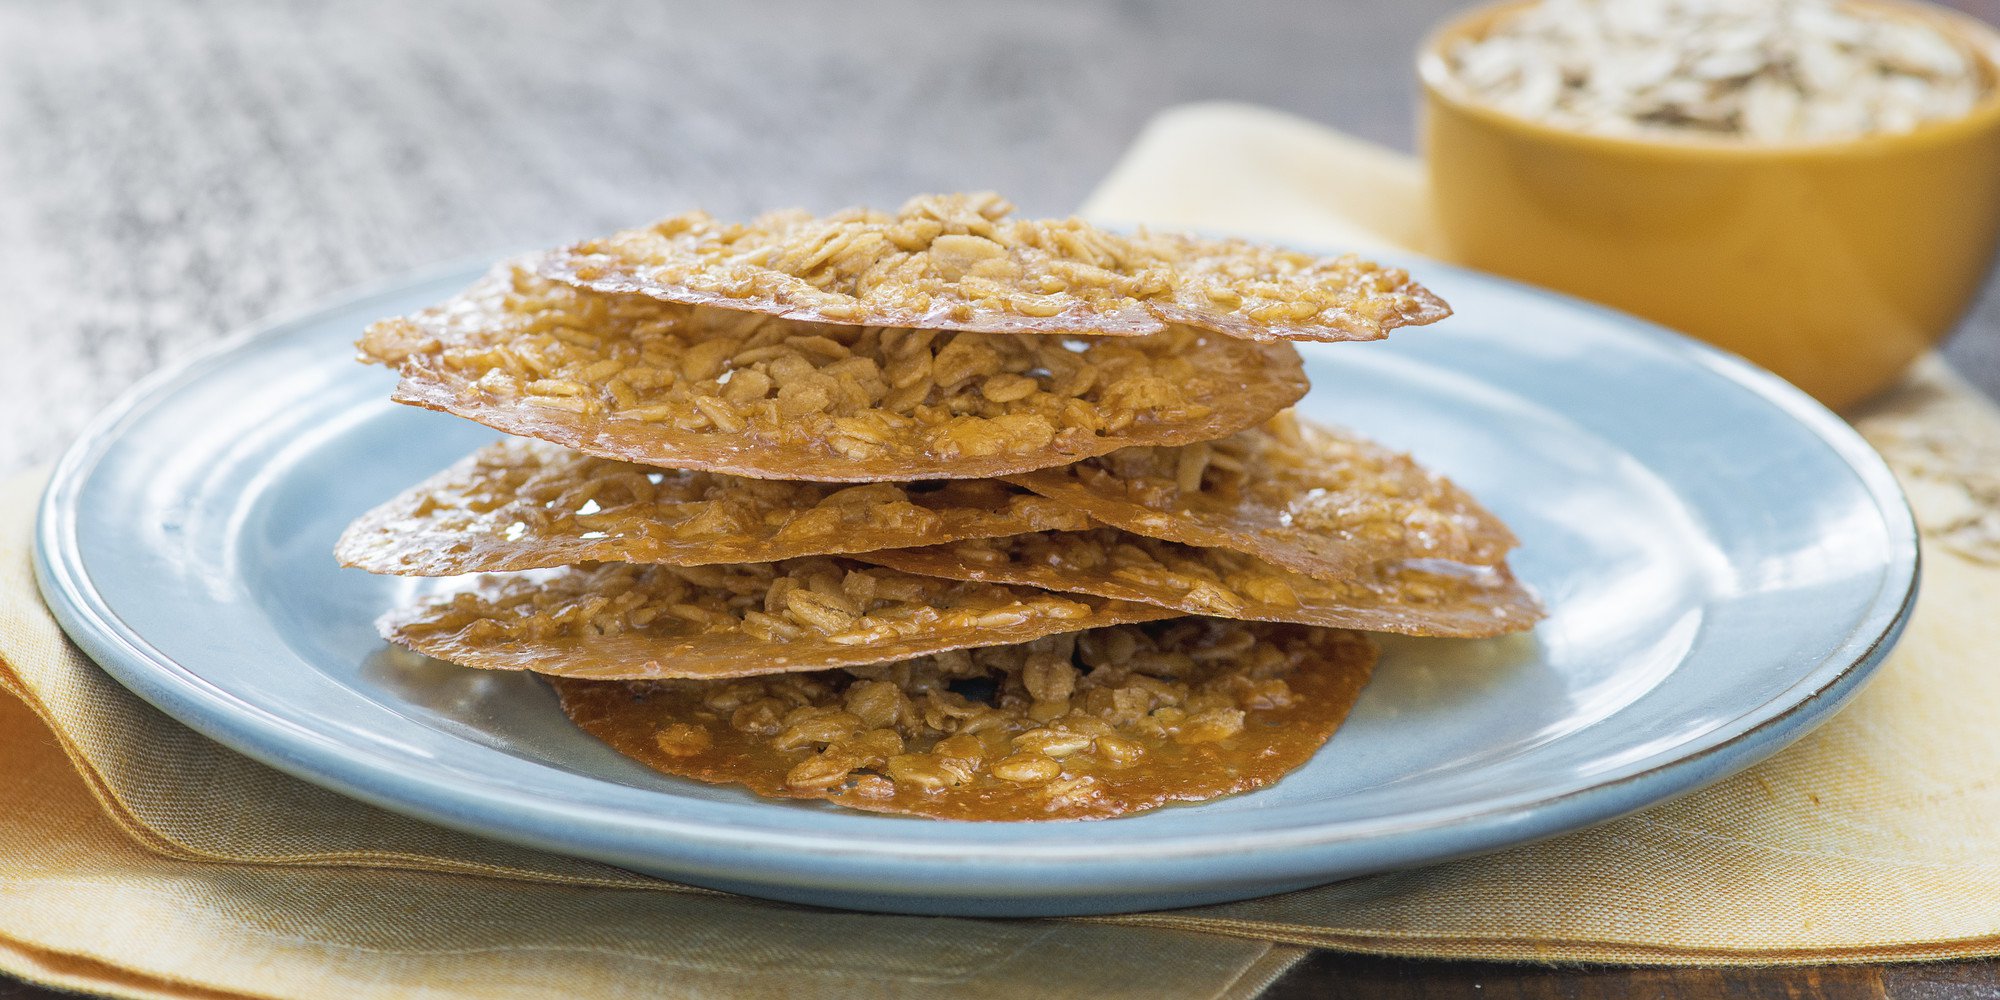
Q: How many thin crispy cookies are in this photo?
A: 7